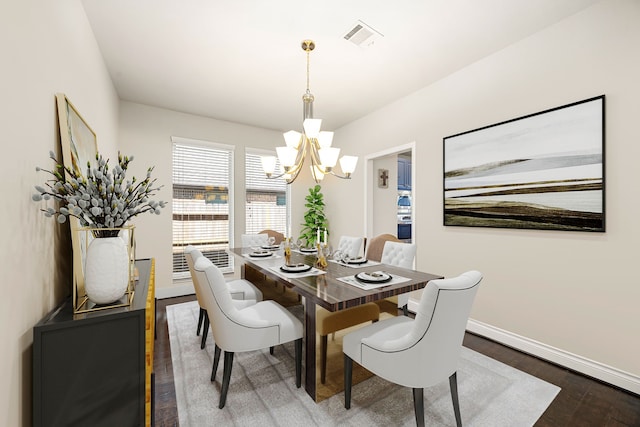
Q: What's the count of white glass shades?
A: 9